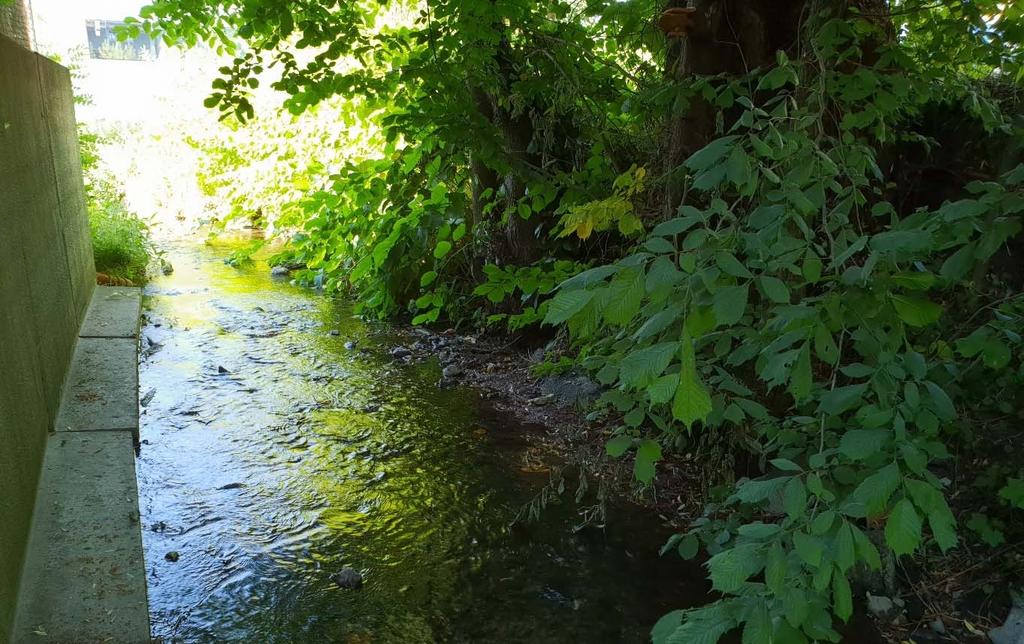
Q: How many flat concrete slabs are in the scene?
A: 3